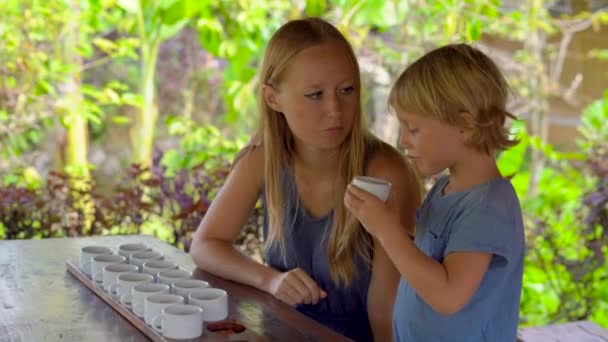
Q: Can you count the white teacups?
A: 14